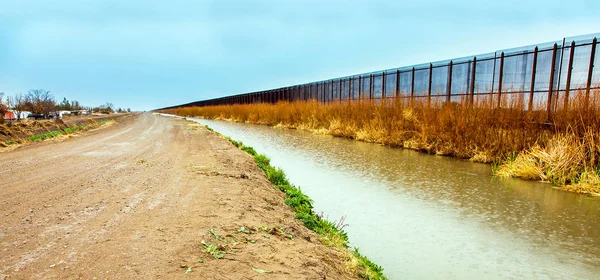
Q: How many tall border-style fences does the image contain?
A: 1